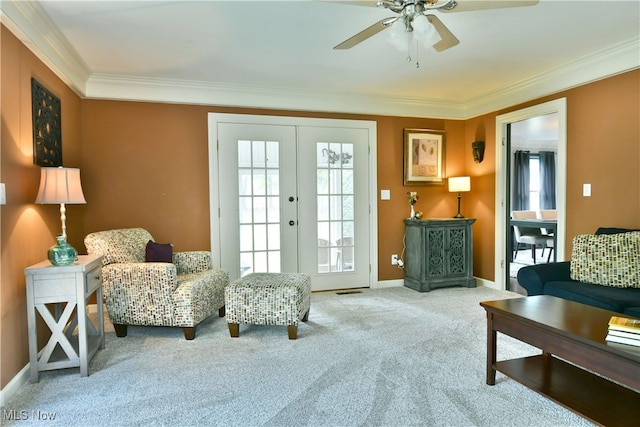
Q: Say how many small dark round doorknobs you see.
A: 2